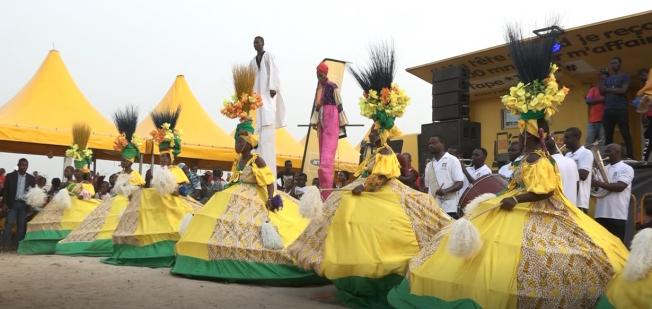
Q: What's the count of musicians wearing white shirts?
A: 6